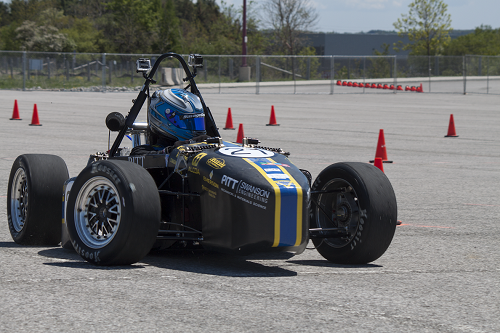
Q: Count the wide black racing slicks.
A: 3